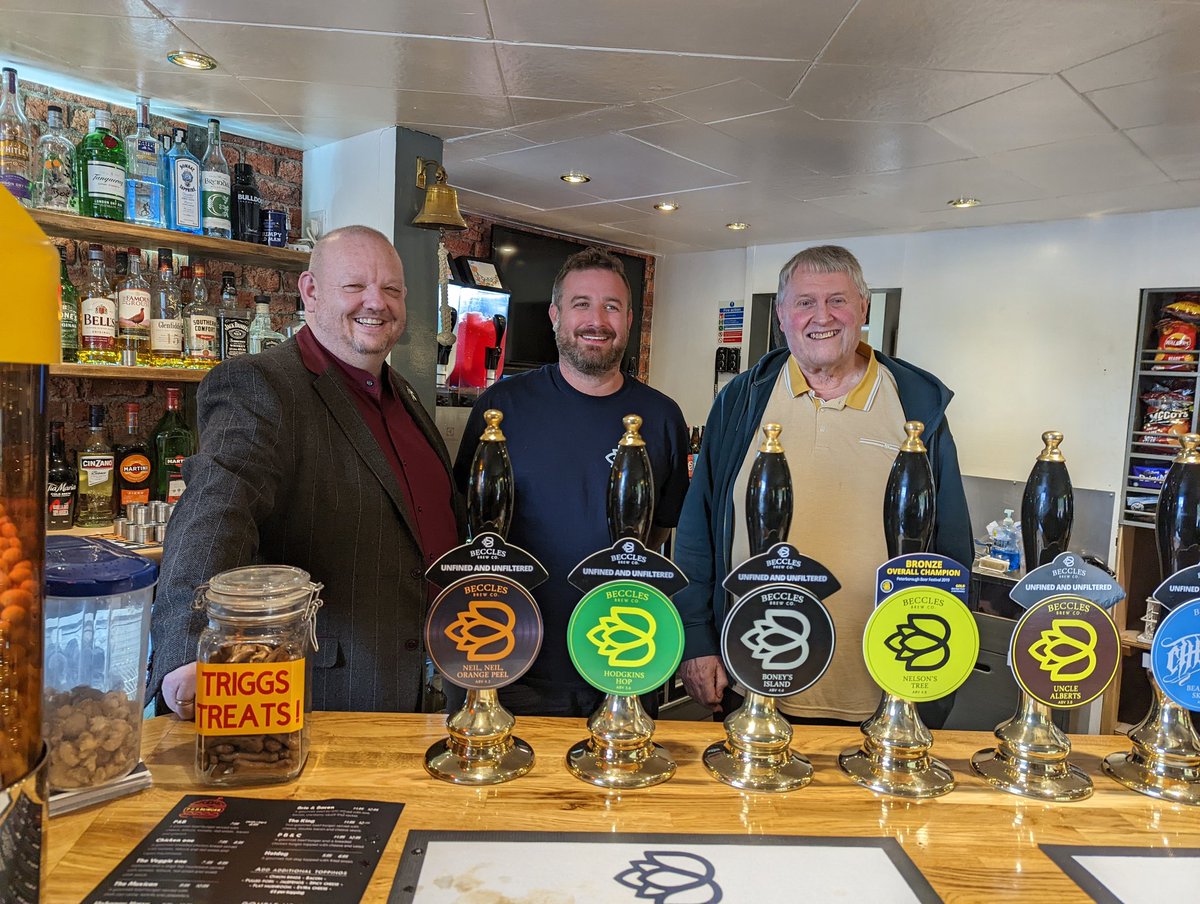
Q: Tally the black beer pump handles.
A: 6